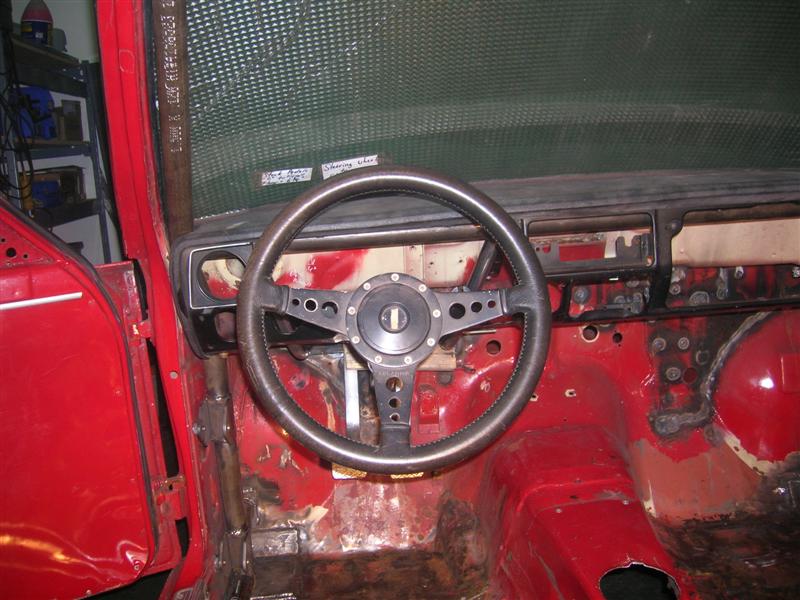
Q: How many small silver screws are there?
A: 9